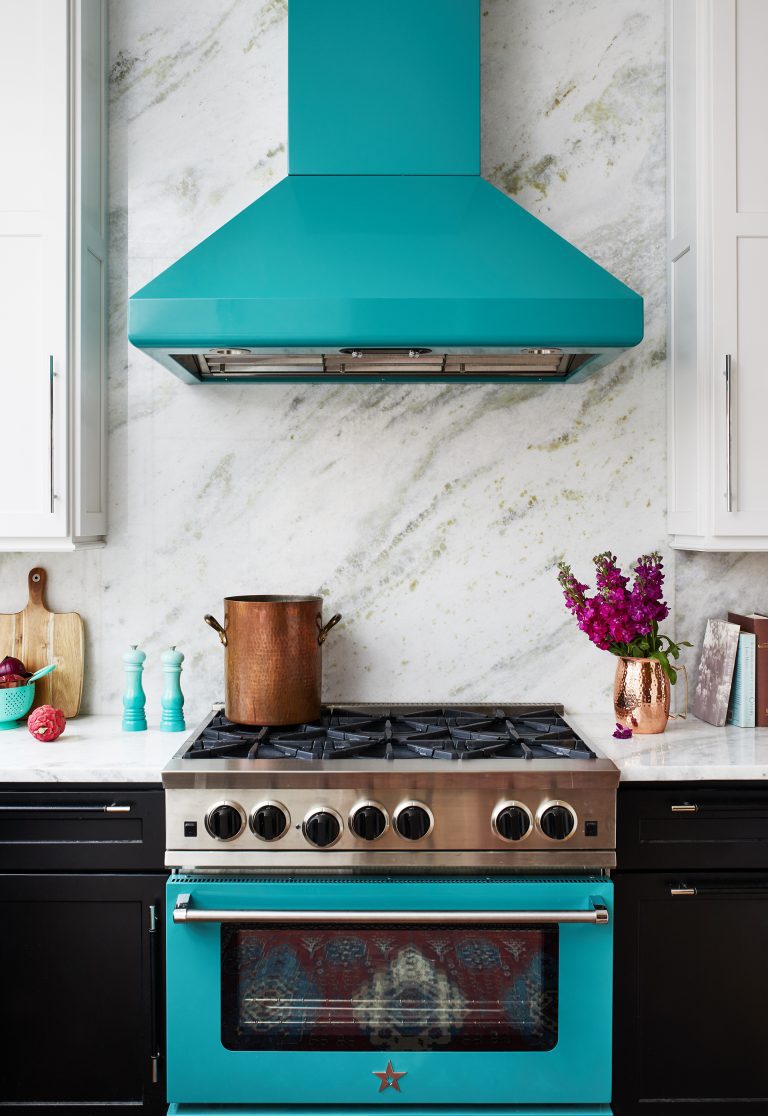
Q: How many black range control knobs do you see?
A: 7